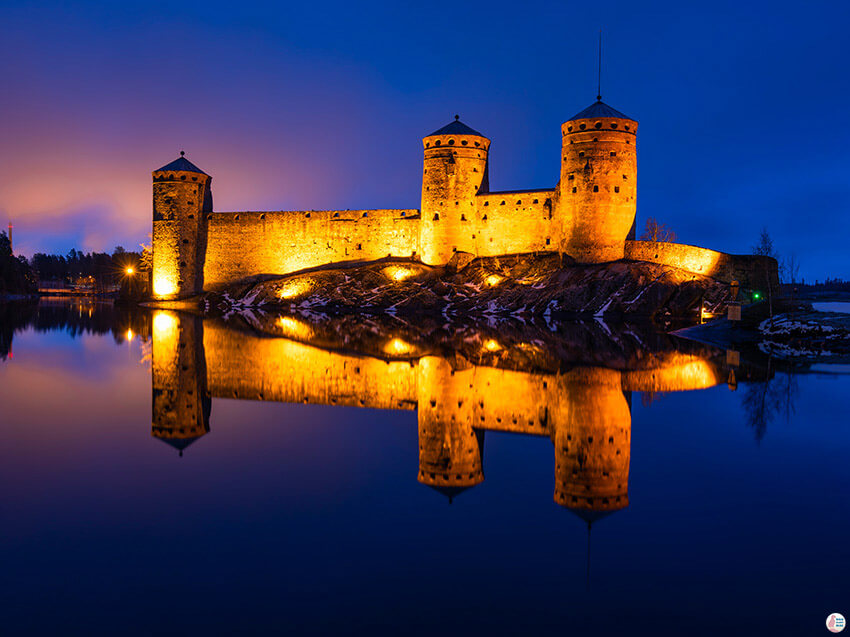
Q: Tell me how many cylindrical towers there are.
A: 3